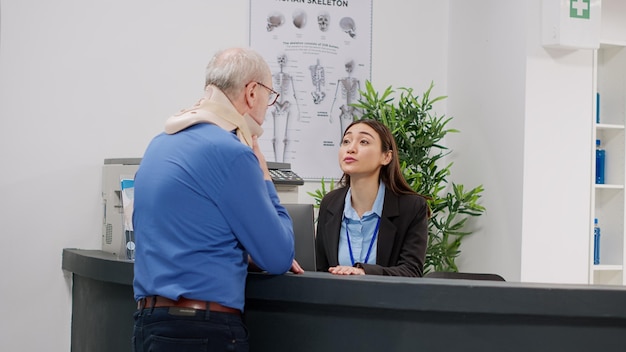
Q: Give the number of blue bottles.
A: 3